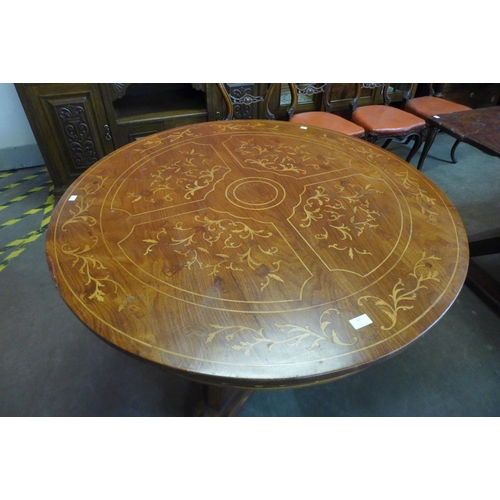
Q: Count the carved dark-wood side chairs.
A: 4